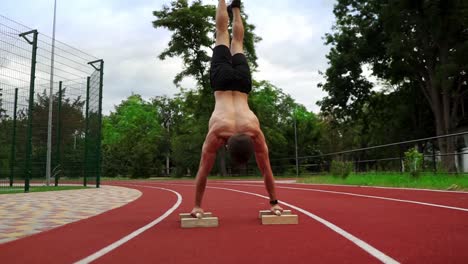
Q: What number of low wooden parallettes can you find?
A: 2